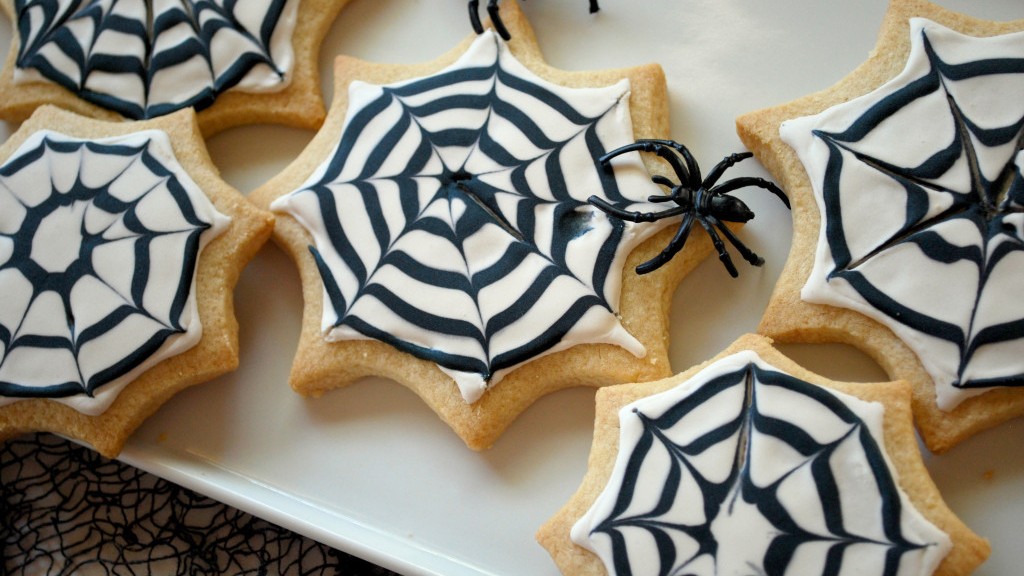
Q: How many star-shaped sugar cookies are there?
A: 5